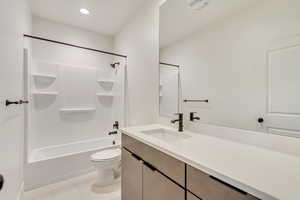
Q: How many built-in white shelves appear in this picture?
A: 5